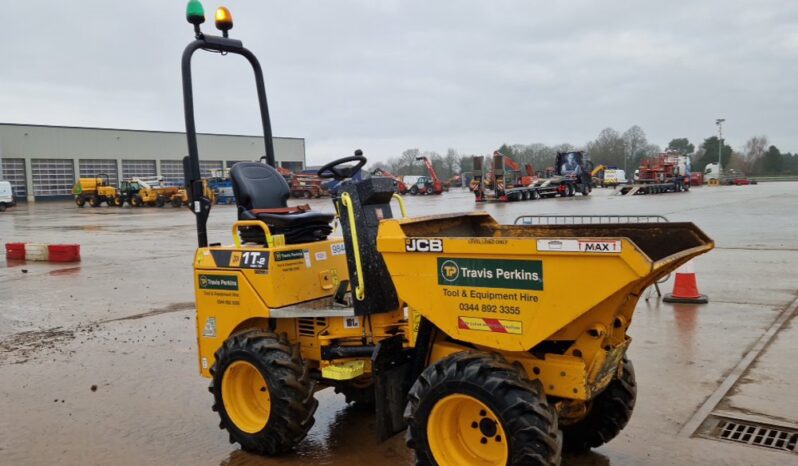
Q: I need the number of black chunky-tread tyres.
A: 4